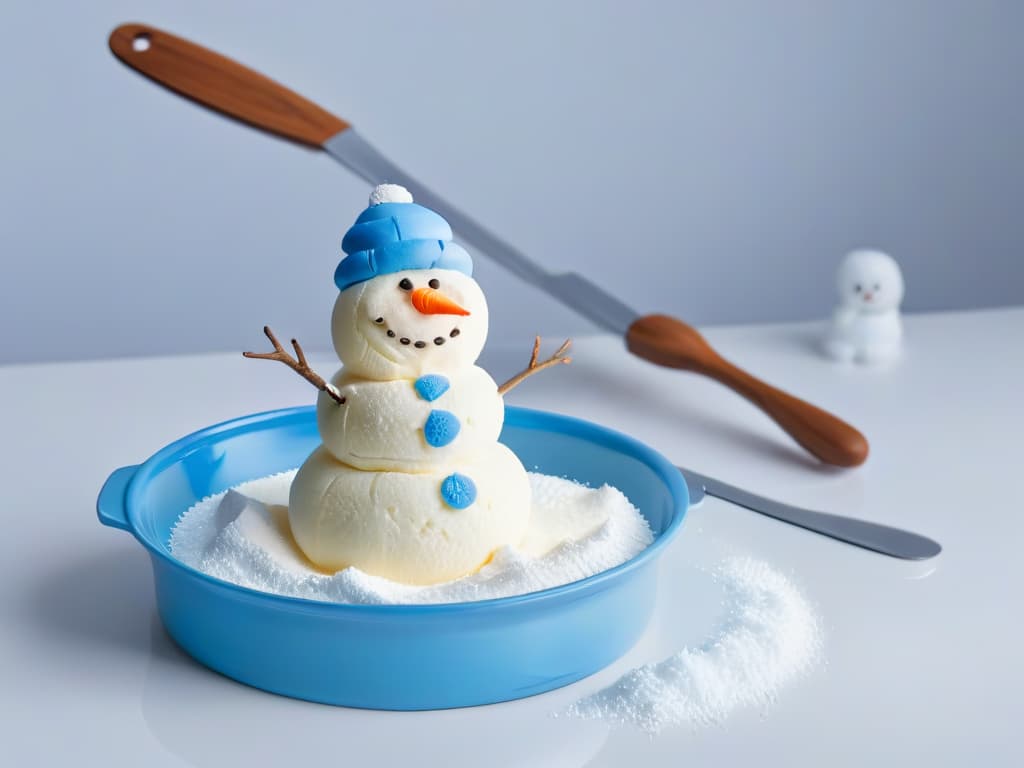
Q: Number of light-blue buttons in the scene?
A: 3